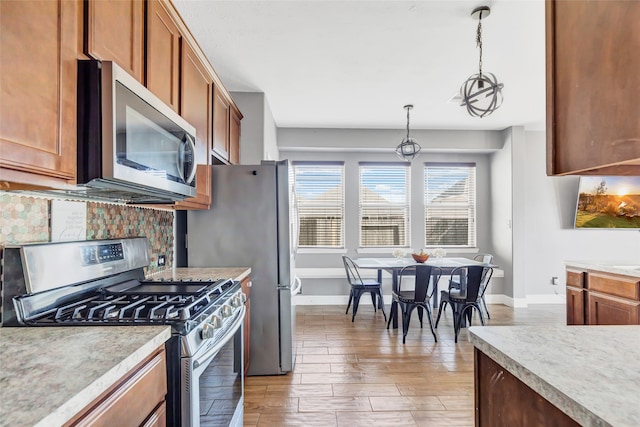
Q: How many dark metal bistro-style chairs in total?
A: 4